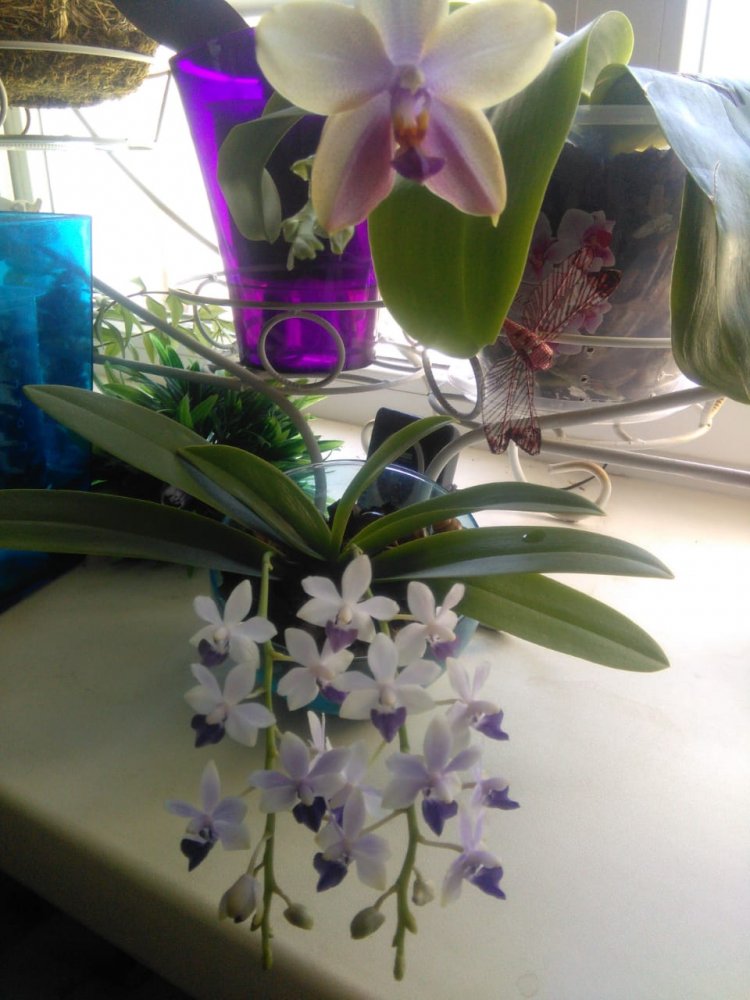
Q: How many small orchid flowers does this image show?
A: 15